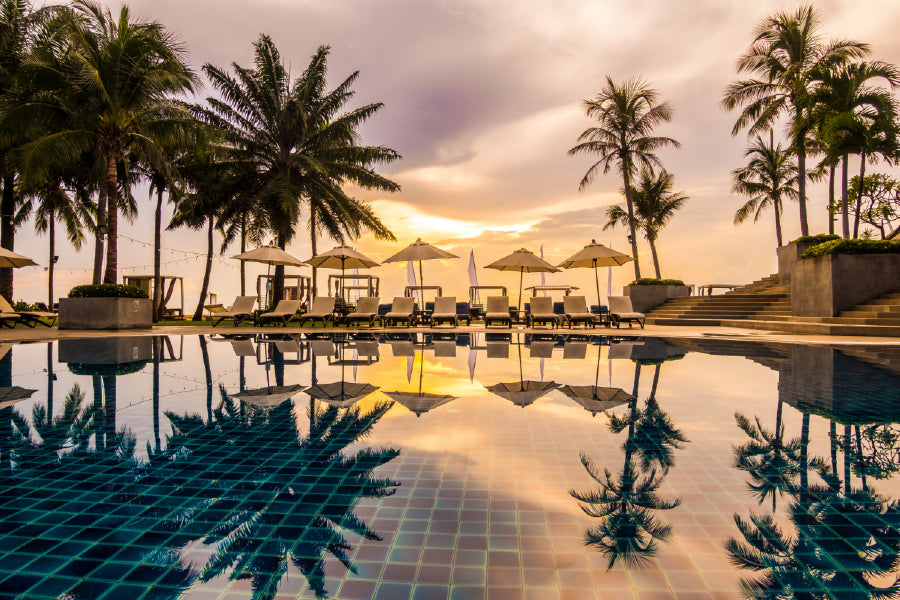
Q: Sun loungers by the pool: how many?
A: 12